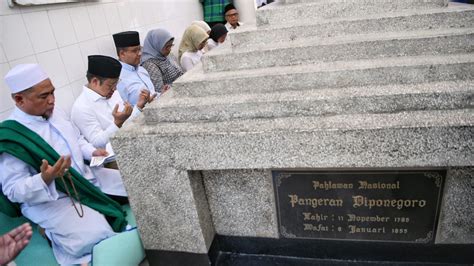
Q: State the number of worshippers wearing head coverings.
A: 8